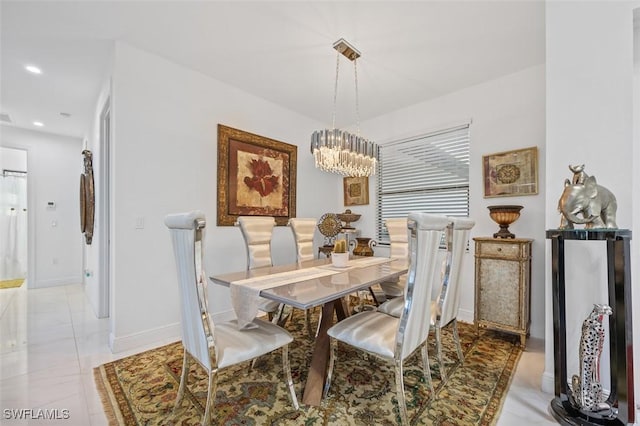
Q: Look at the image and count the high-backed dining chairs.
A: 6